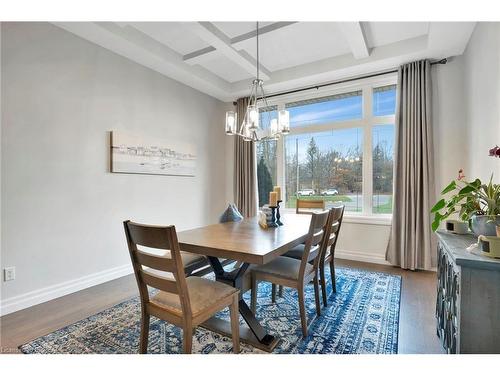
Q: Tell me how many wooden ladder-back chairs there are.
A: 4